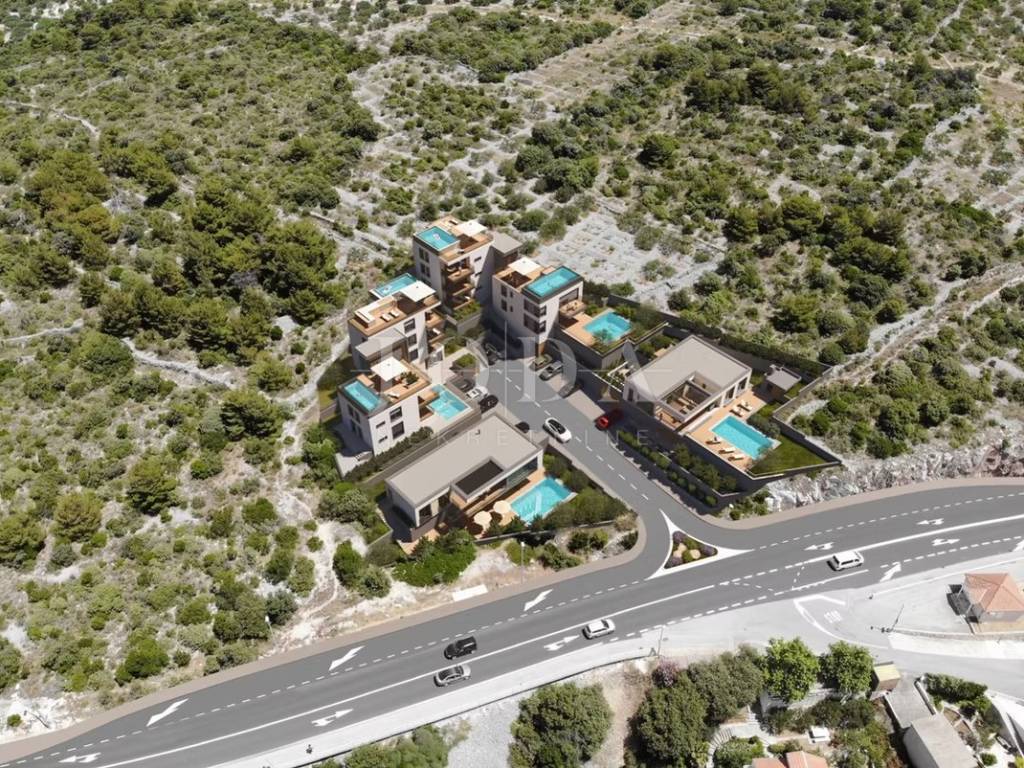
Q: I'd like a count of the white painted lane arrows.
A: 11